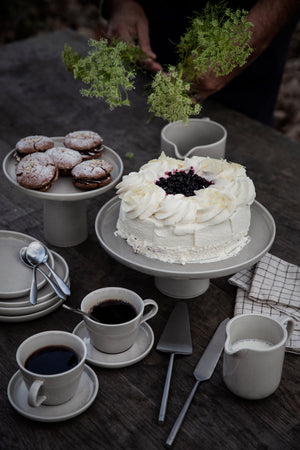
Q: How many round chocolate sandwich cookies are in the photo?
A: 5